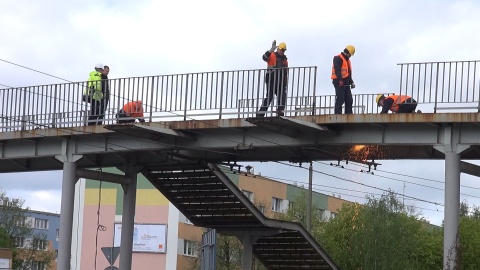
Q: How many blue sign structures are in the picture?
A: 1